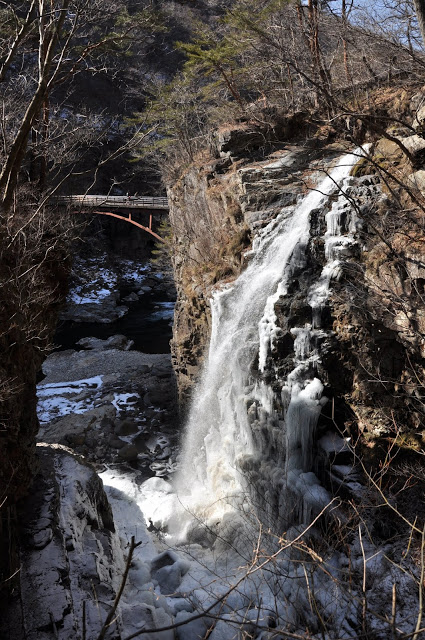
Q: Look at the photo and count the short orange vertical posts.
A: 2